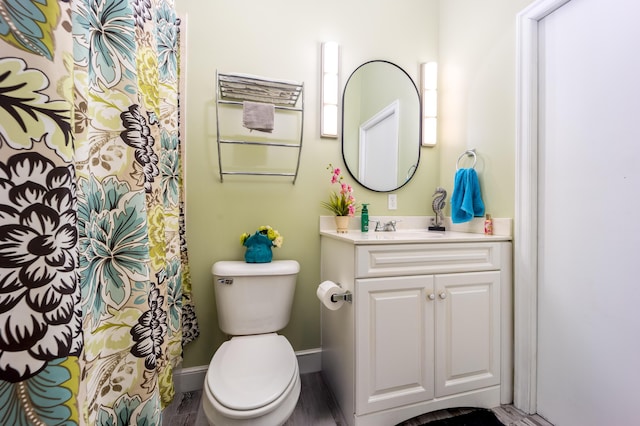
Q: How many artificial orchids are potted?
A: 1